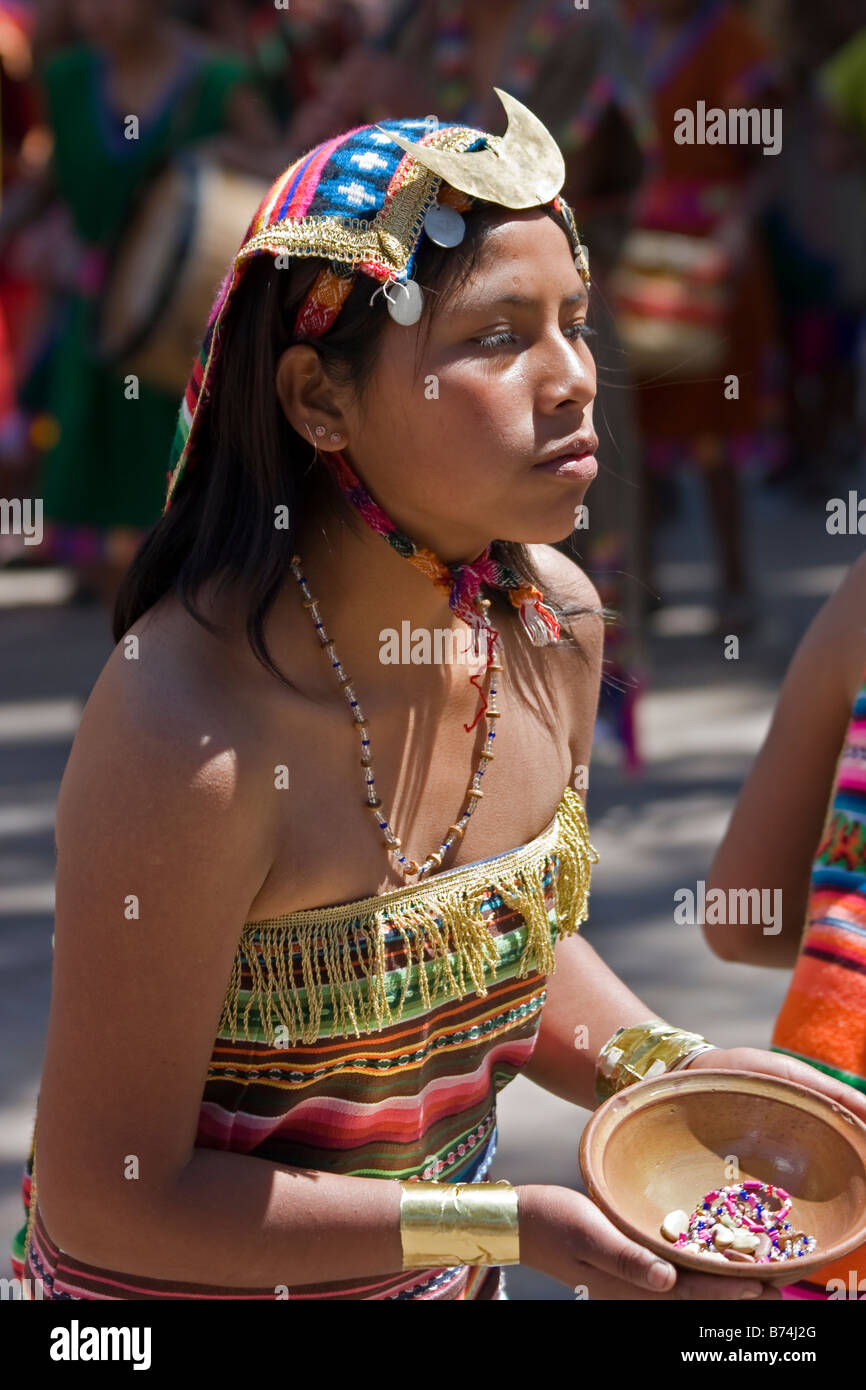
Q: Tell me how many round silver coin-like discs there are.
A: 2